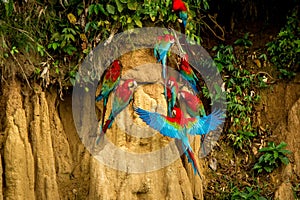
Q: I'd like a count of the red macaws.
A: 8